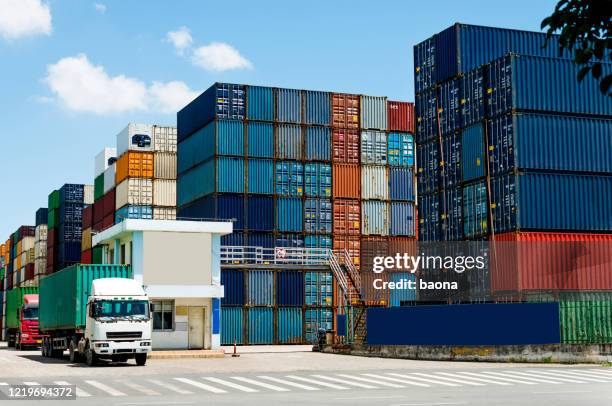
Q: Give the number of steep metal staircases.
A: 1